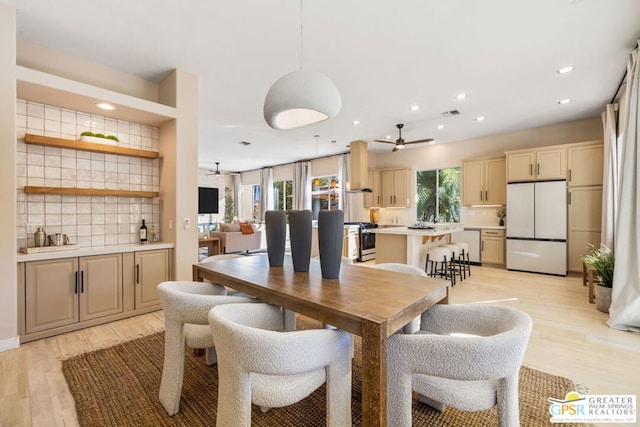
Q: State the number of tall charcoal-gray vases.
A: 3